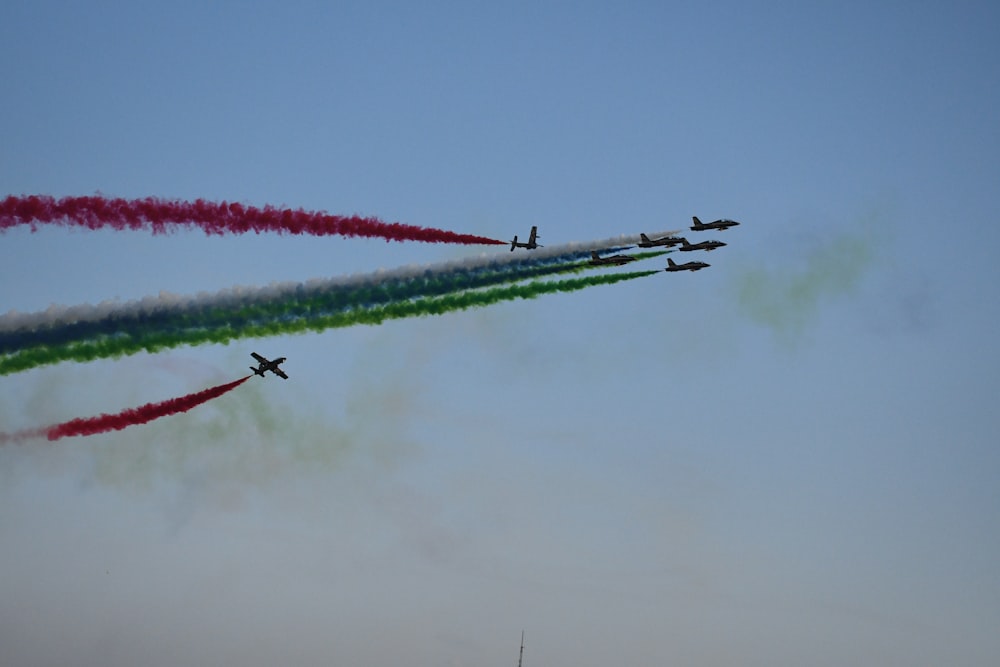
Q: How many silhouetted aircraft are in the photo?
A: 7